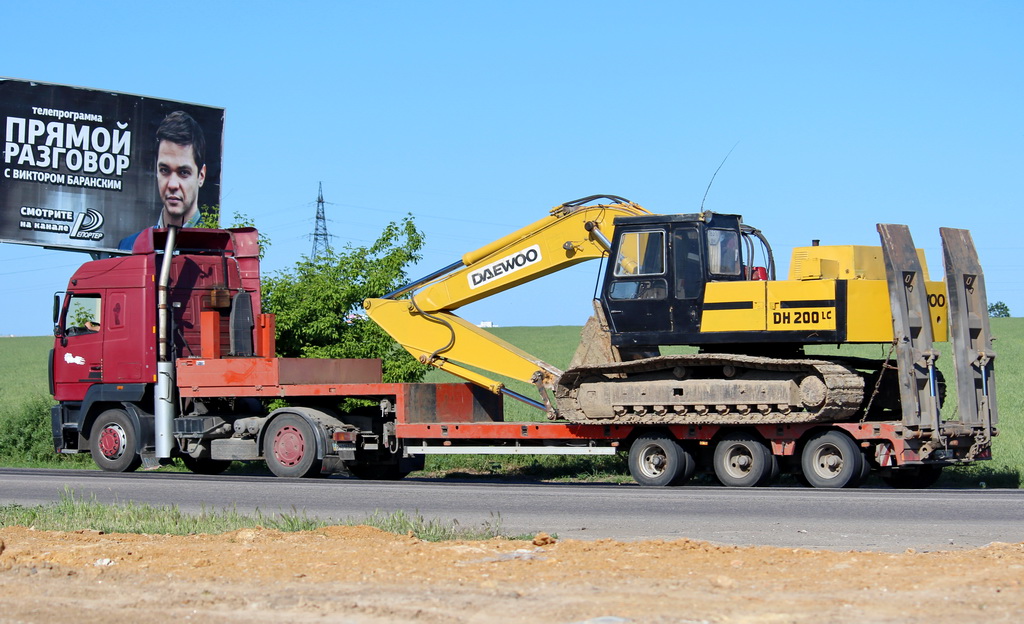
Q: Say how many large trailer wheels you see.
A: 3